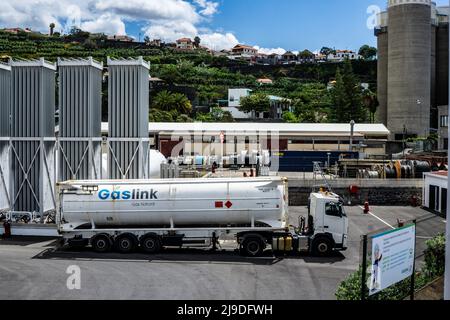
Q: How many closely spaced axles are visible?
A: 3